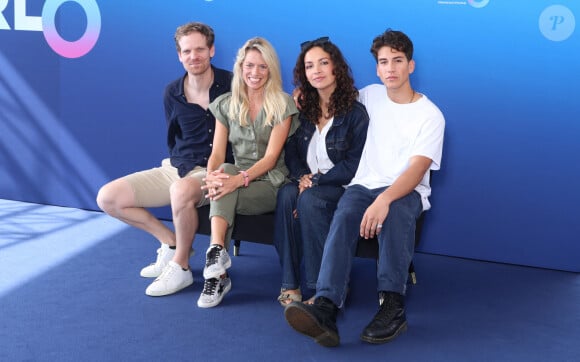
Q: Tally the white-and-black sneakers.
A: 2